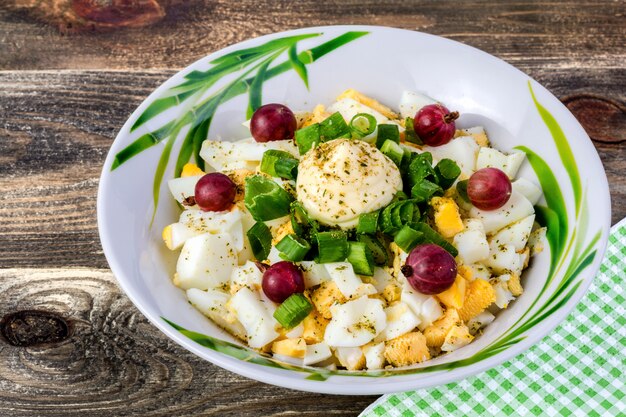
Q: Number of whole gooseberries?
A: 6